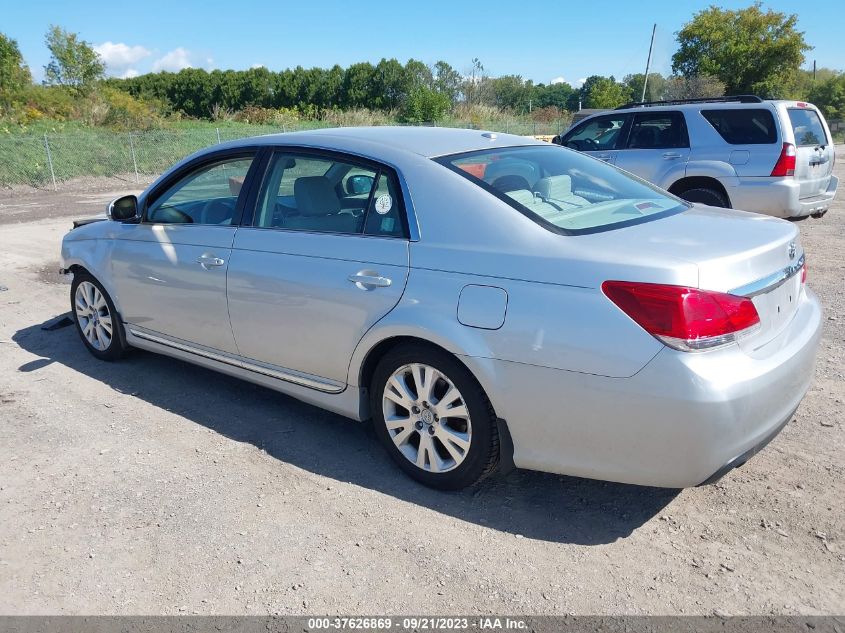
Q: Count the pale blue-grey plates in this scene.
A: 0